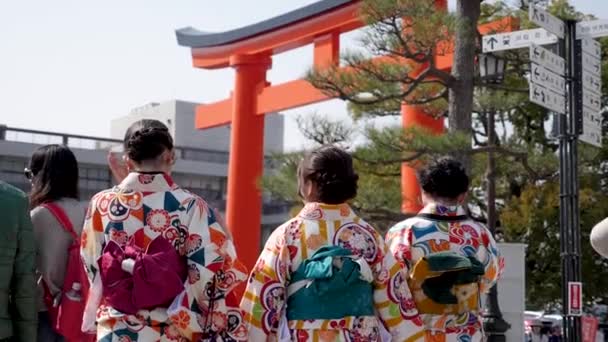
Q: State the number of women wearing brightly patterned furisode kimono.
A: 3